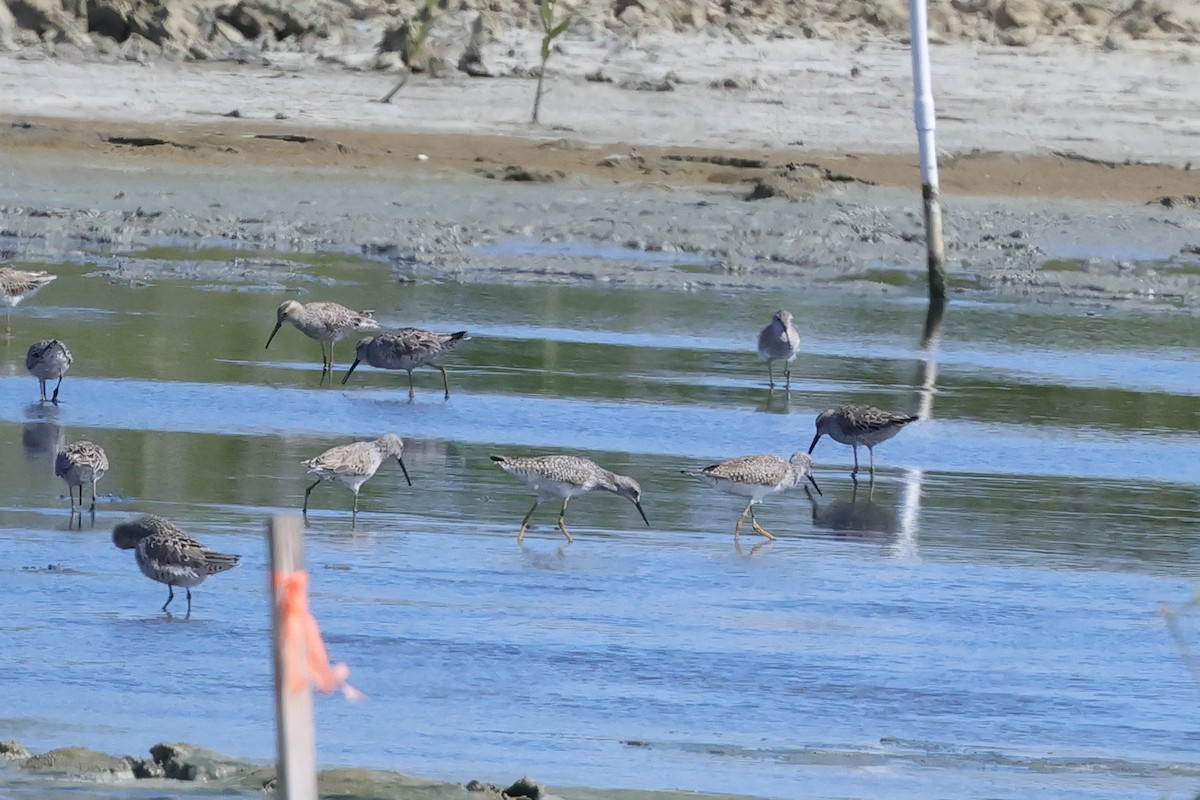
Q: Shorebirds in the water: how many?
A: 11